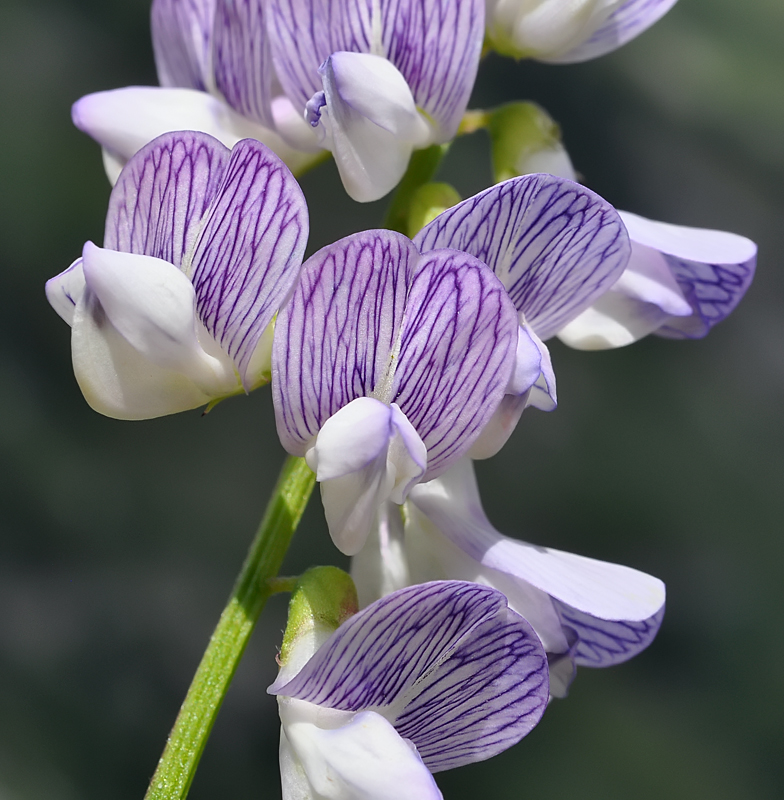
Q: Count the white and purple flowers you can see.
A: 9